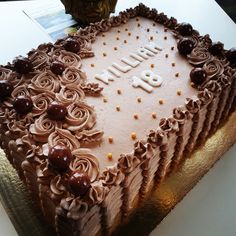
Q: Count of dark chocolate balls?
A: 13